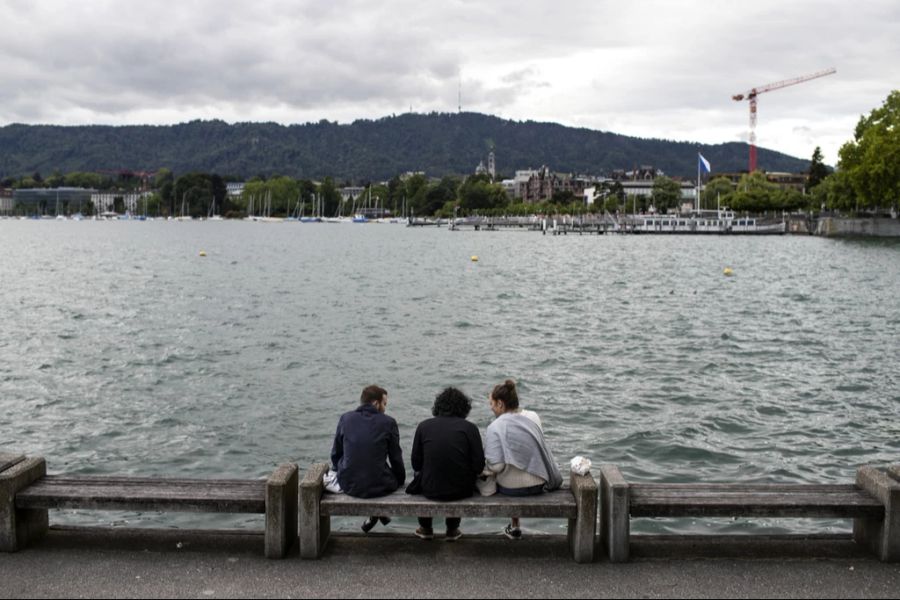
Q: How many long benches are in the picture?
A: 3